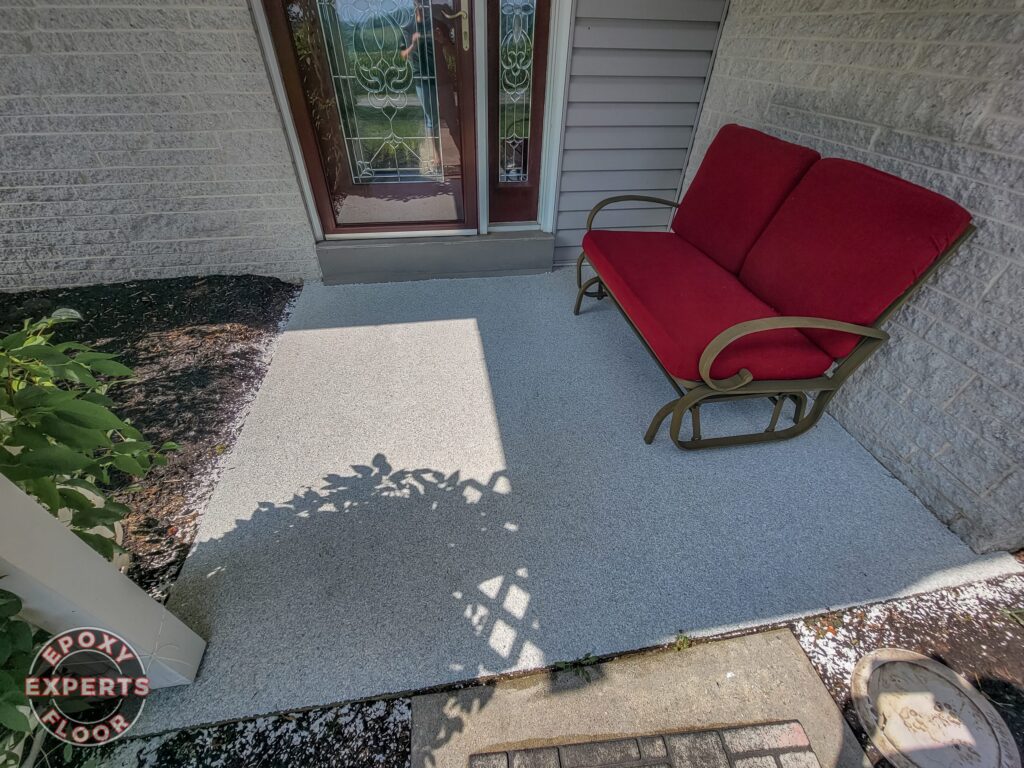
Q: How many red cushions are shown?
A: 3